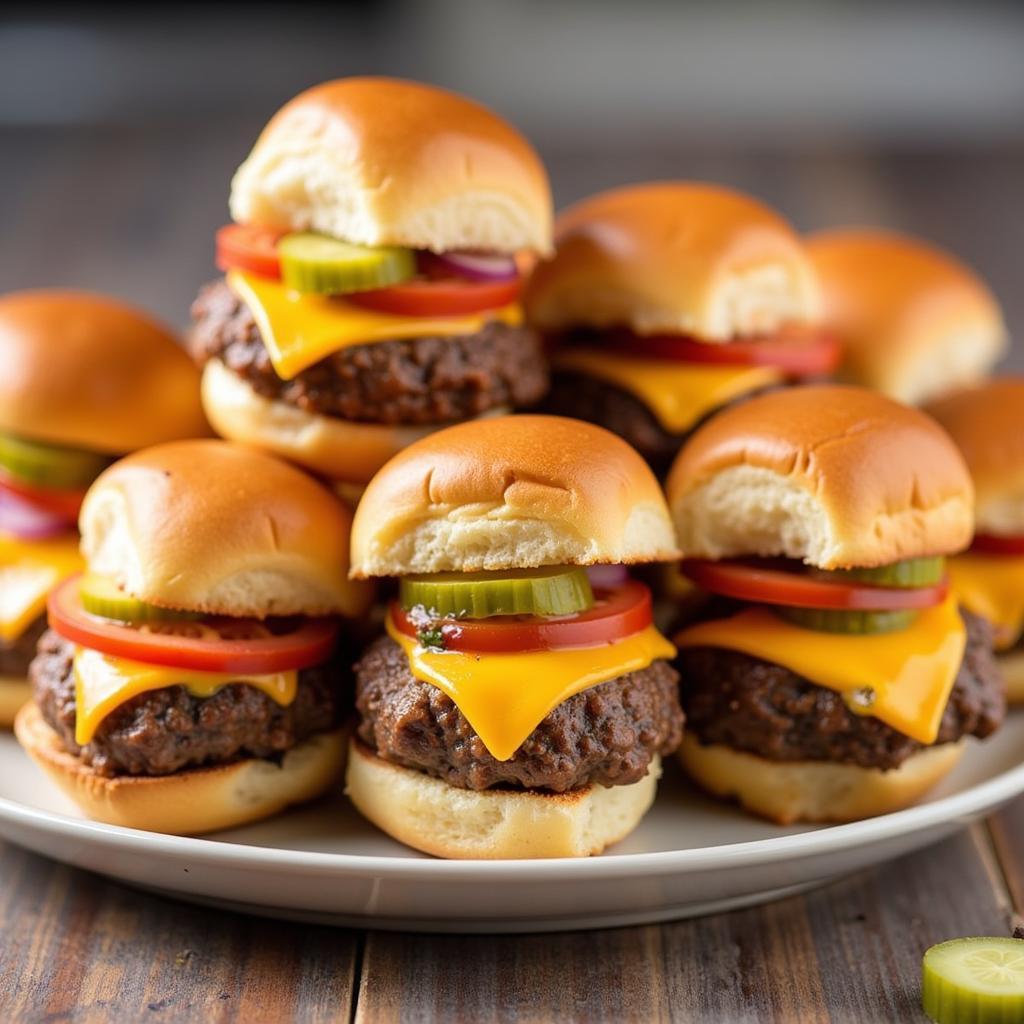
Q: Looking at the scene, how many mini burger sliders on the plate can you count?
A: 8